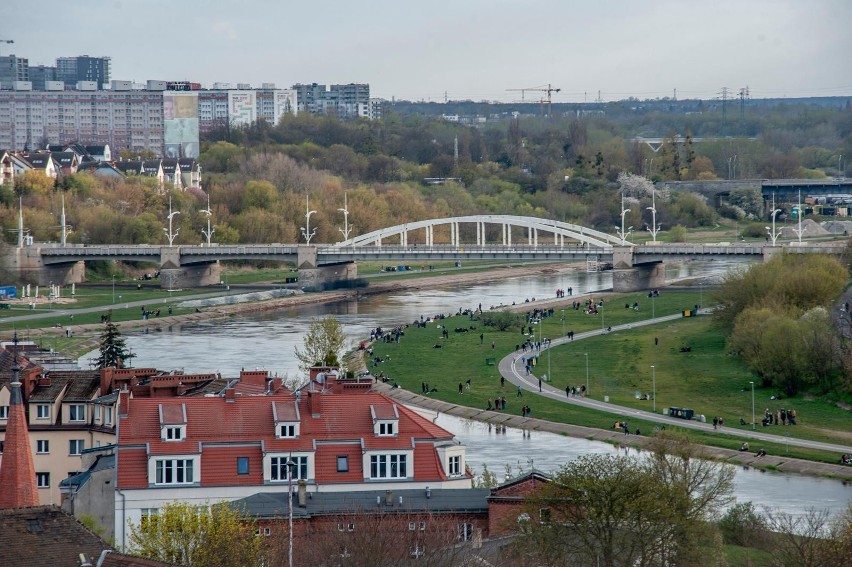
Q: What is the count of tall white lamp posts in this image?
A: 10